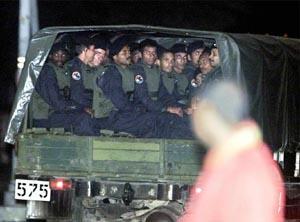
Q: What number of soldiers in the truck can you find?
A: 11